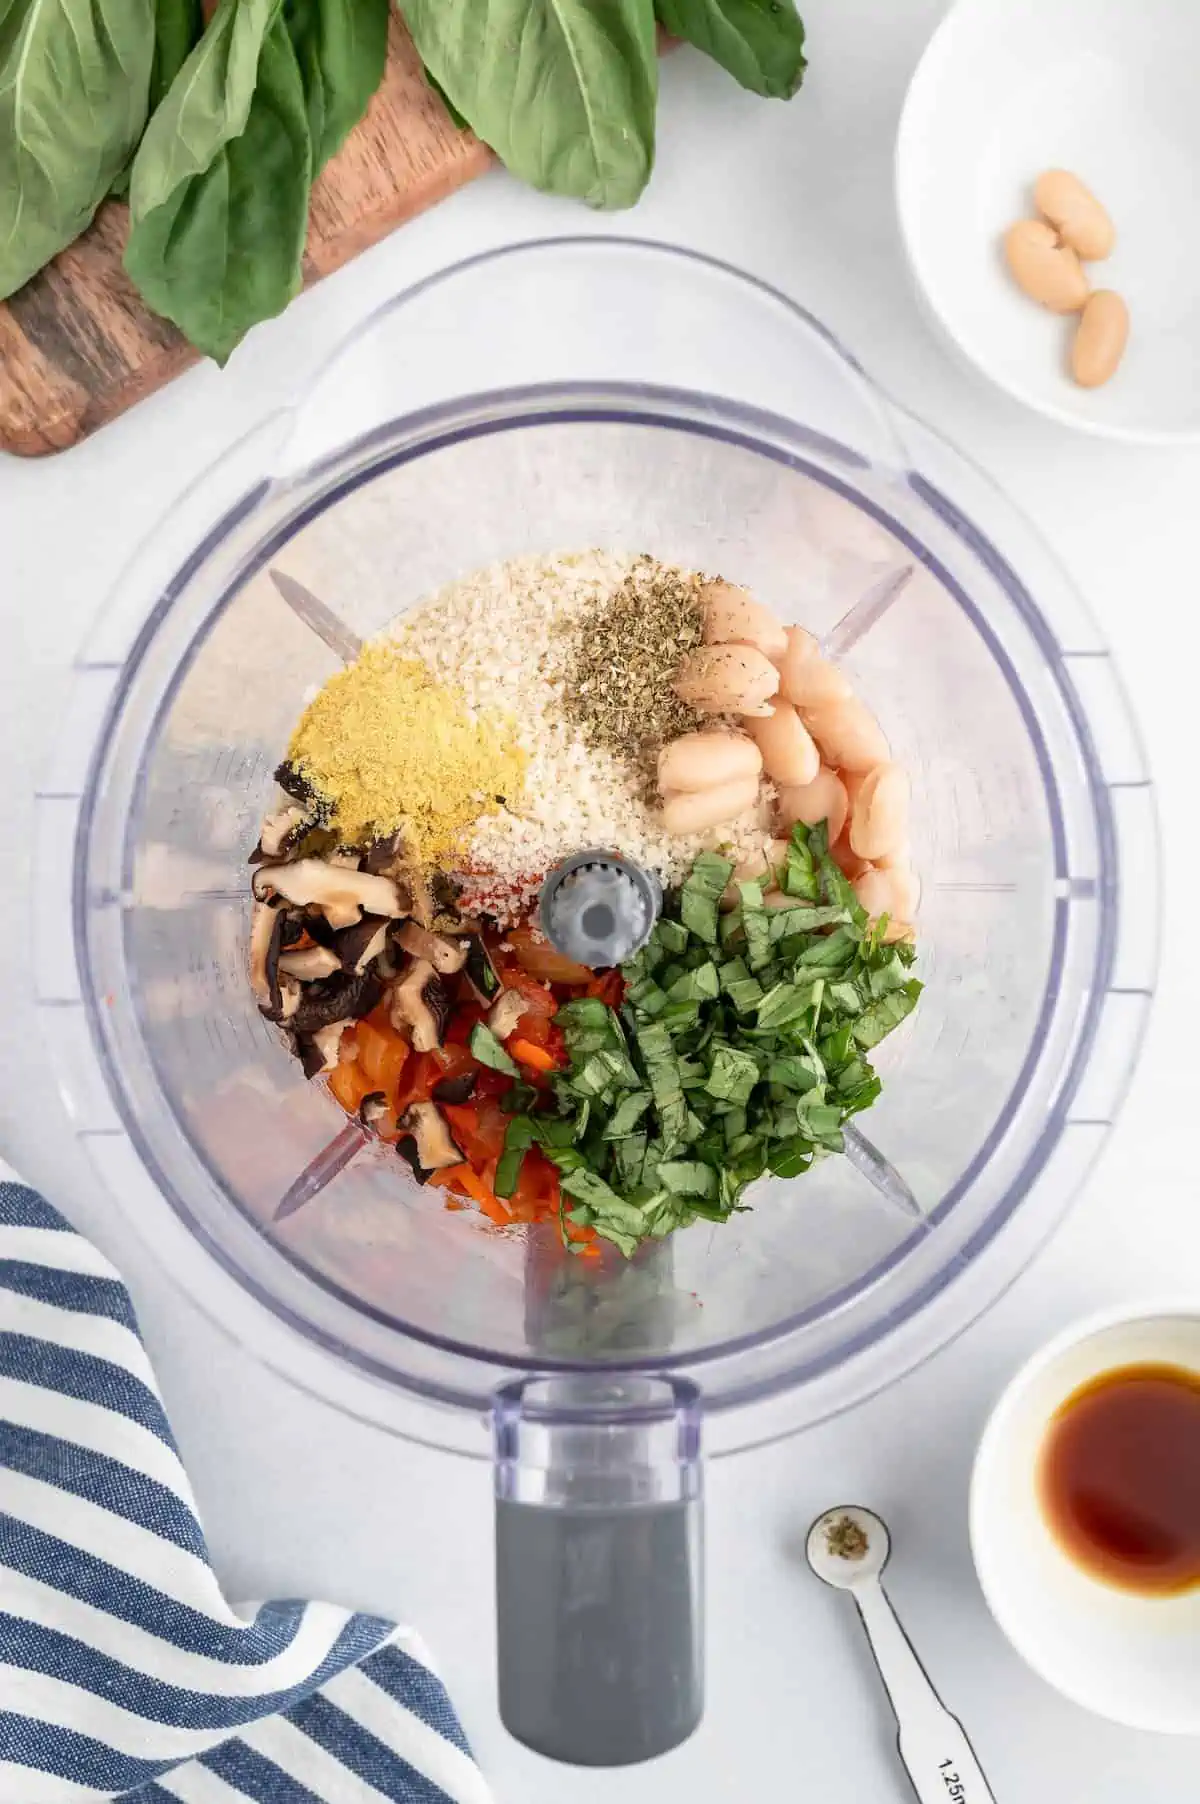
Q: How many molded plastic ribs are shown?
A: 4